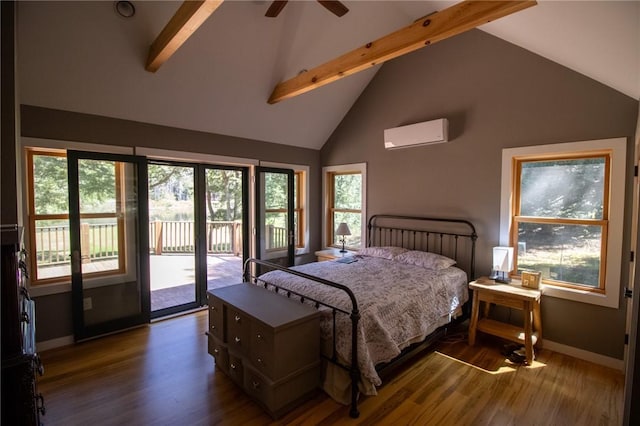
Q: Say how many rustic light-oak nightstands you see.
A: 2